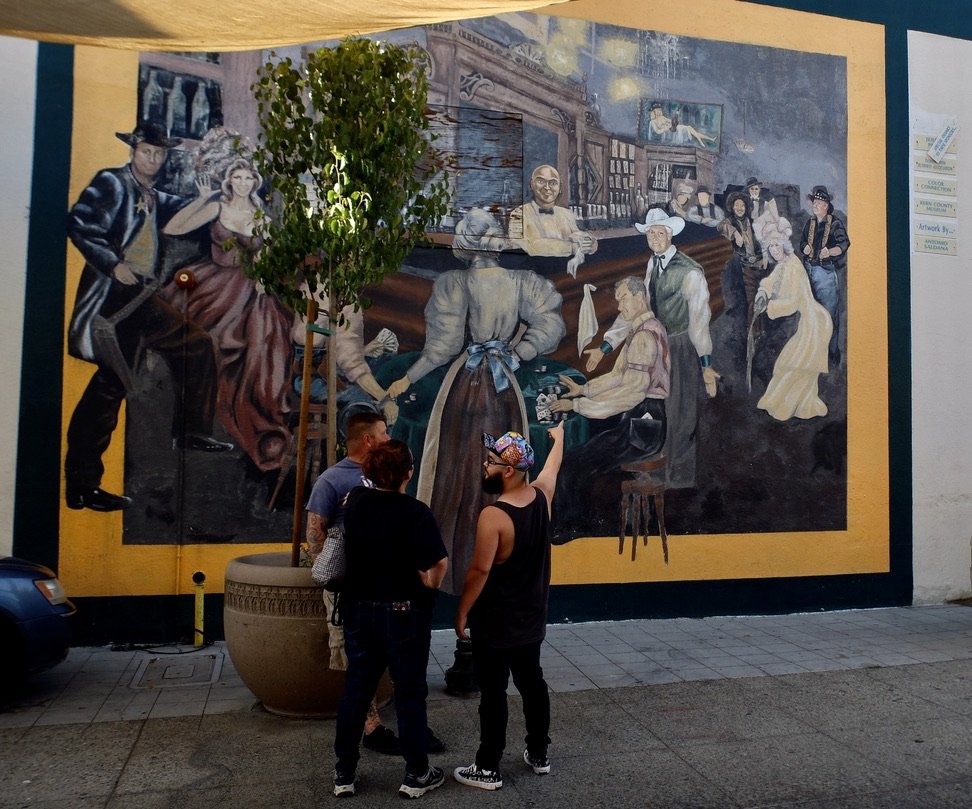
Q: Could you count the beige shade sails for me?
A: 1